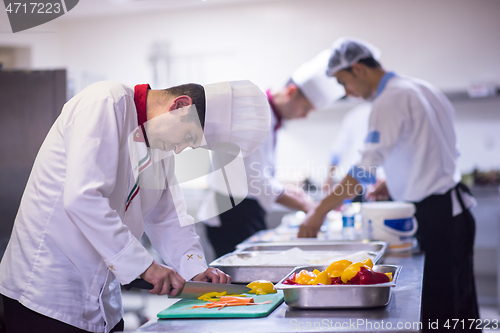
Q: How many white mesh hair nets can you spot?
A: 1